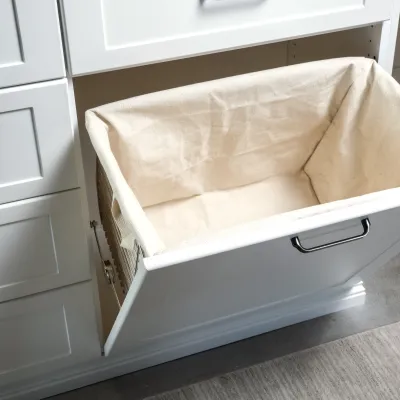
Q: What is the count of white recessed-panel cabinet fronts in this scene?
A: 6